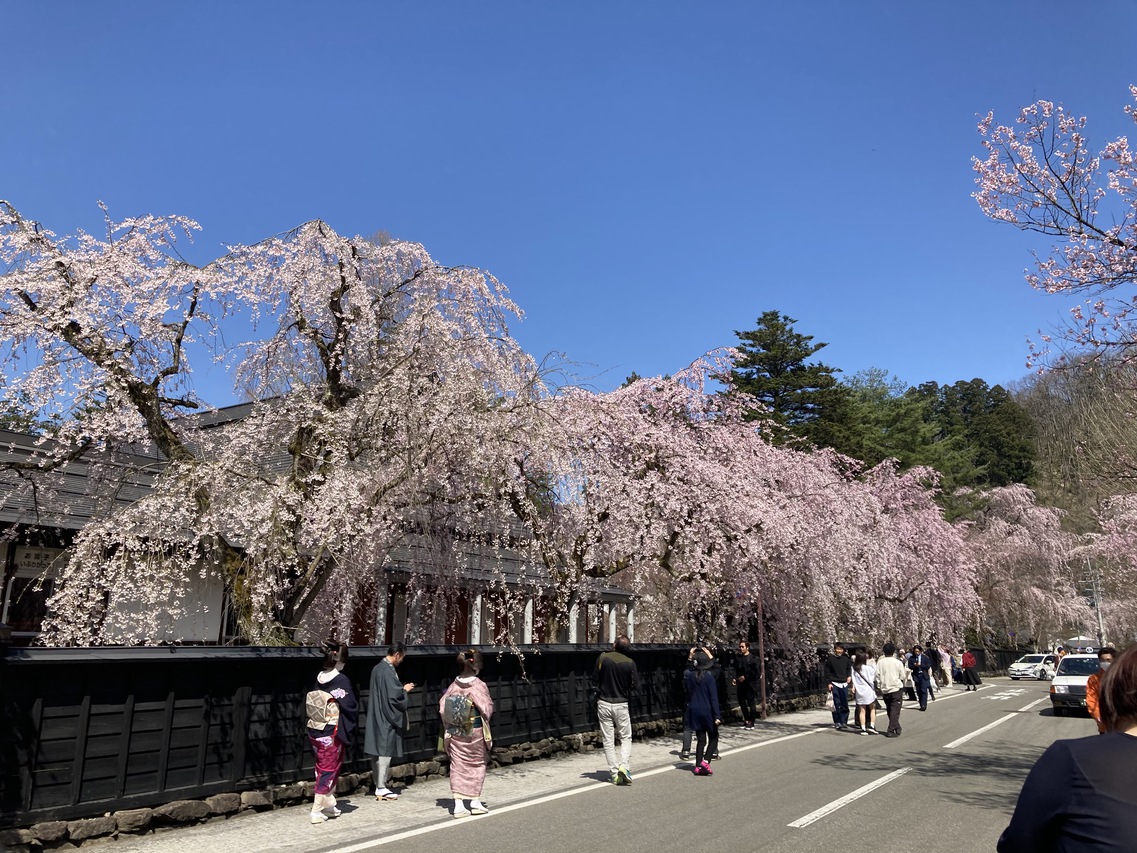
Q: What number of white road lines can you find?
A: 3